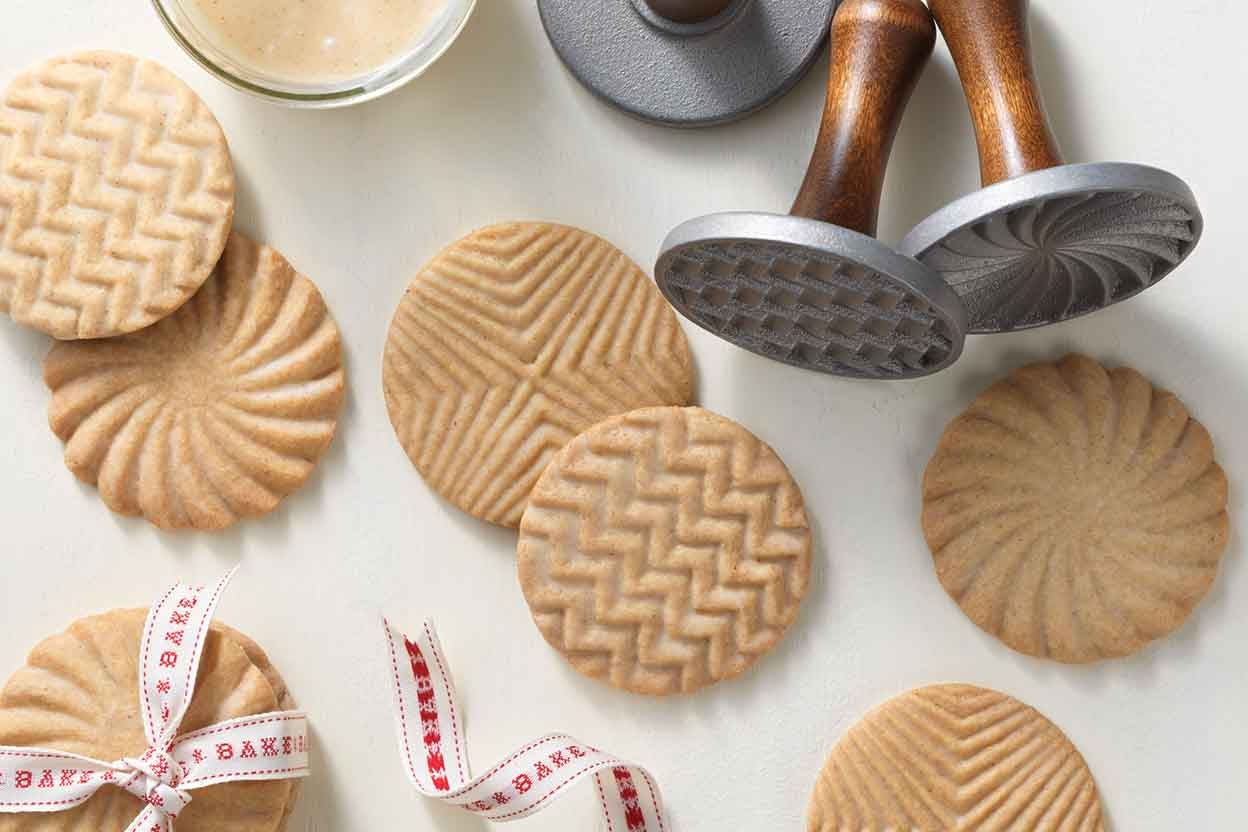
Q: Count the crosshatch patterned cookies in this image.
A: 2